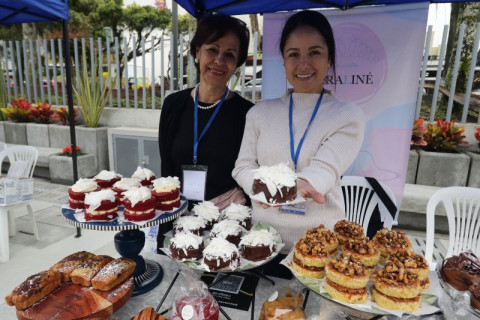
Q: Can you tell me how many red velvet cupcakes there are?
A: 7